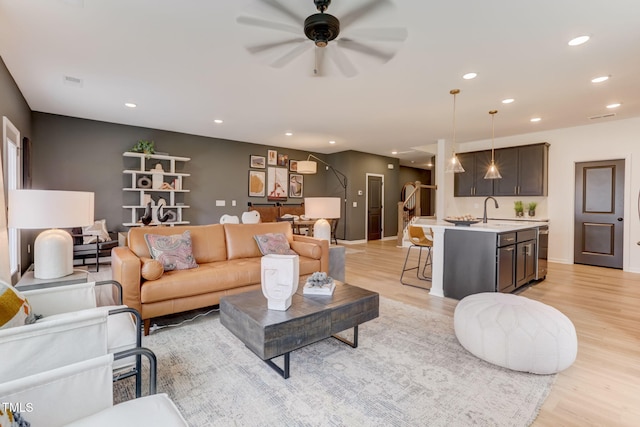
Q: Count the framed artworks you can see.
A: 7